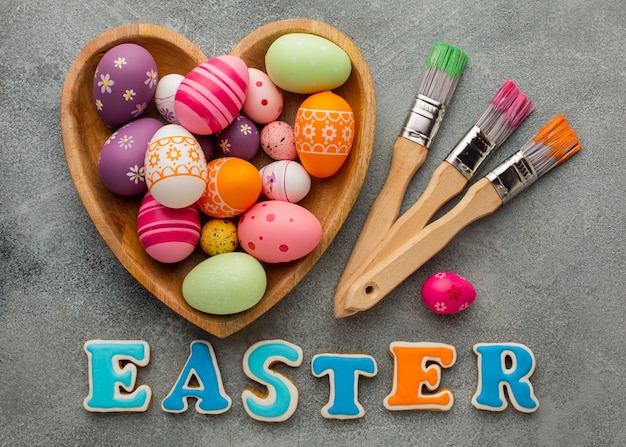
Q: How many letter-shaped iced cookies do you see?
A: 6